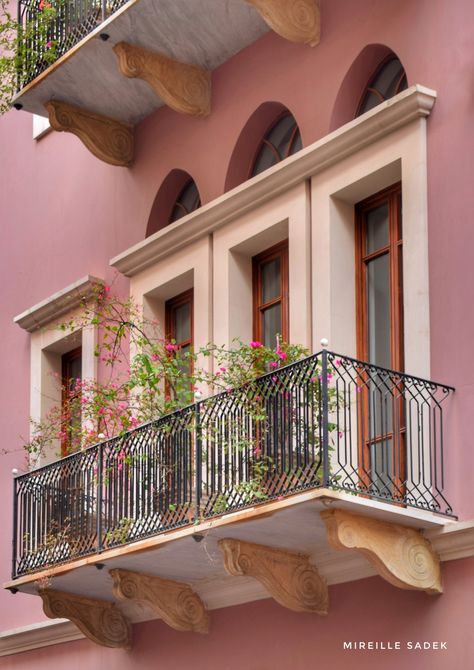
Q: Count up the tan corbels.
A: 7